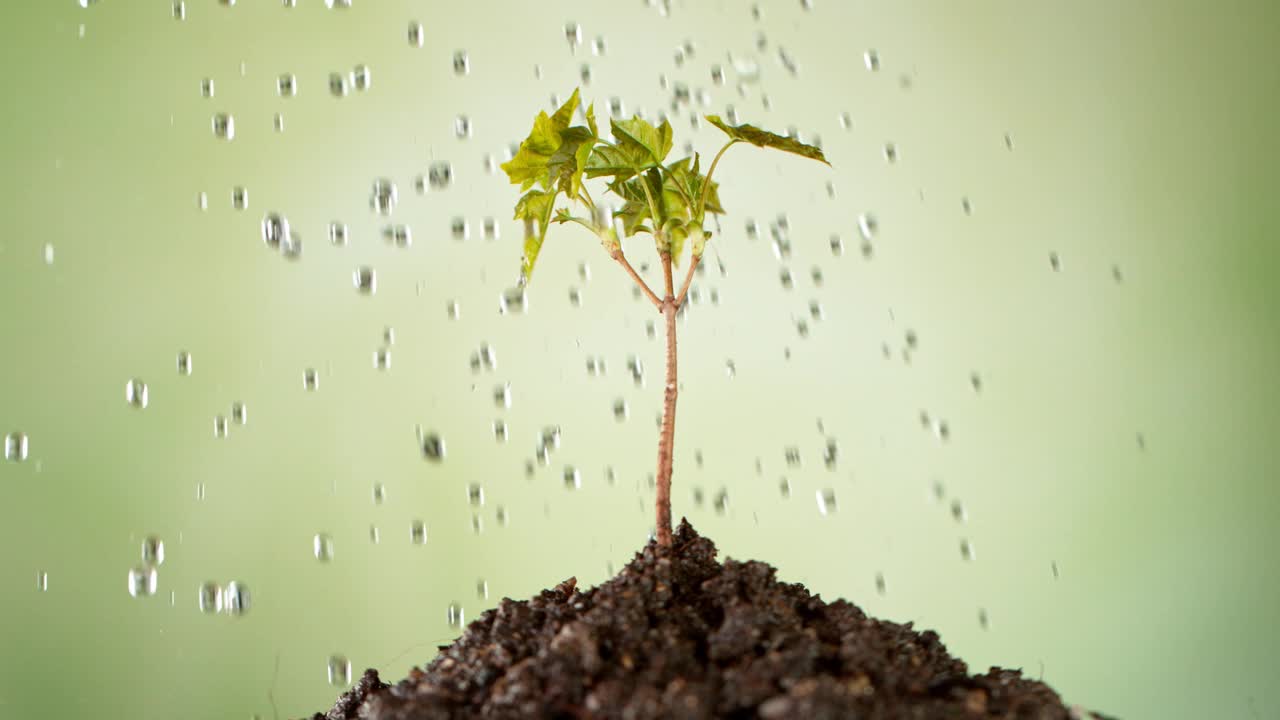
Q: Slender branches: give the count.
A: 3